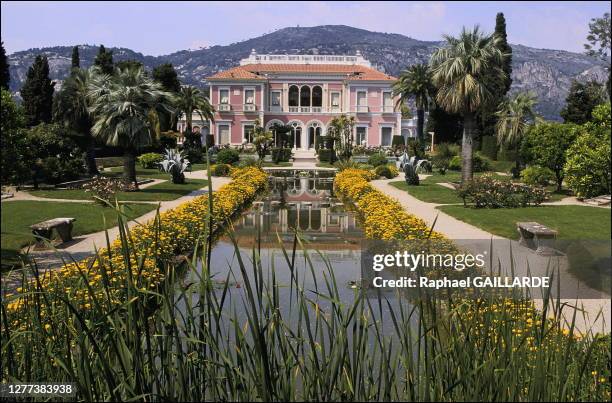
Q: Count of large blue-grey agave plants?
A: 2